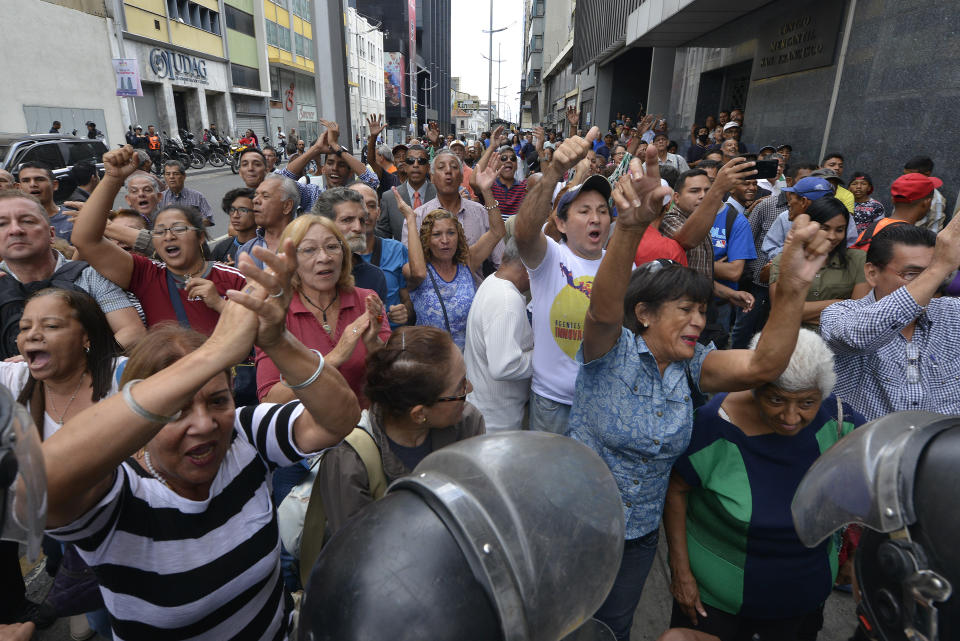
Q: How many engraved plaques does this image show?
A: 1